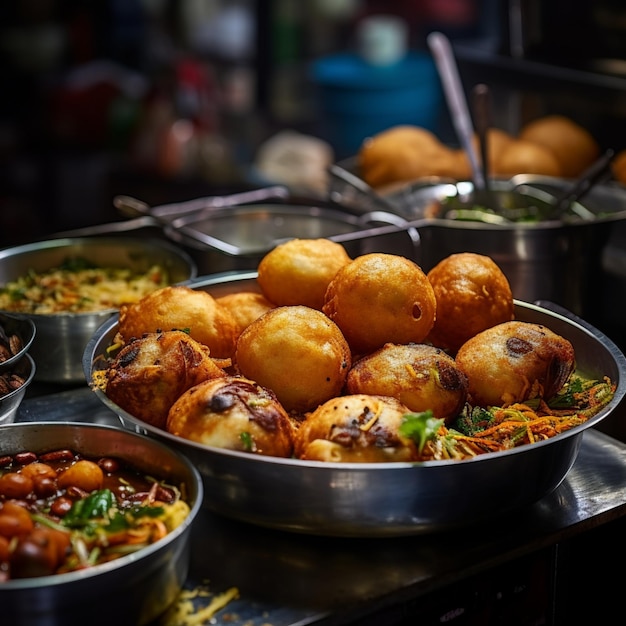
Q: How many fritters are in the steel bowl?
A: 11